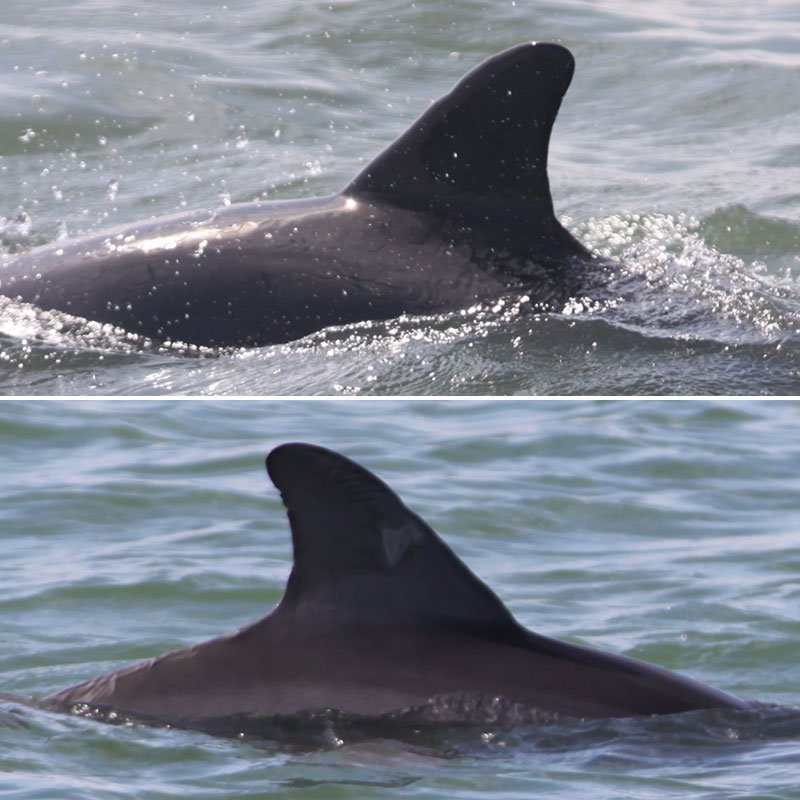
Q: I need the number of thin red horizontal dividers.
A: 0